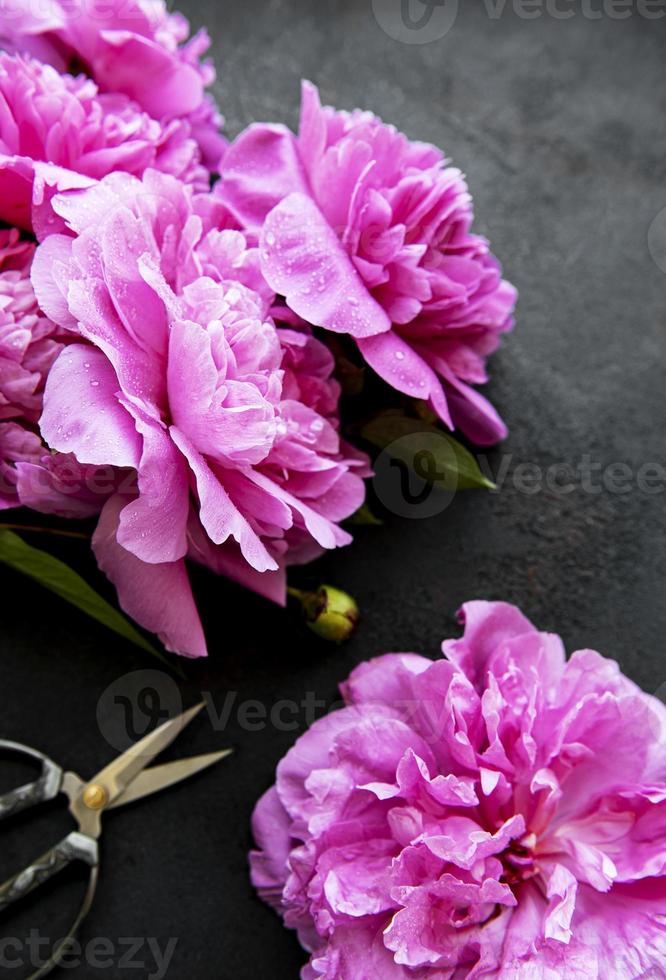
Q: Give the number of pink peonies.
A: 6